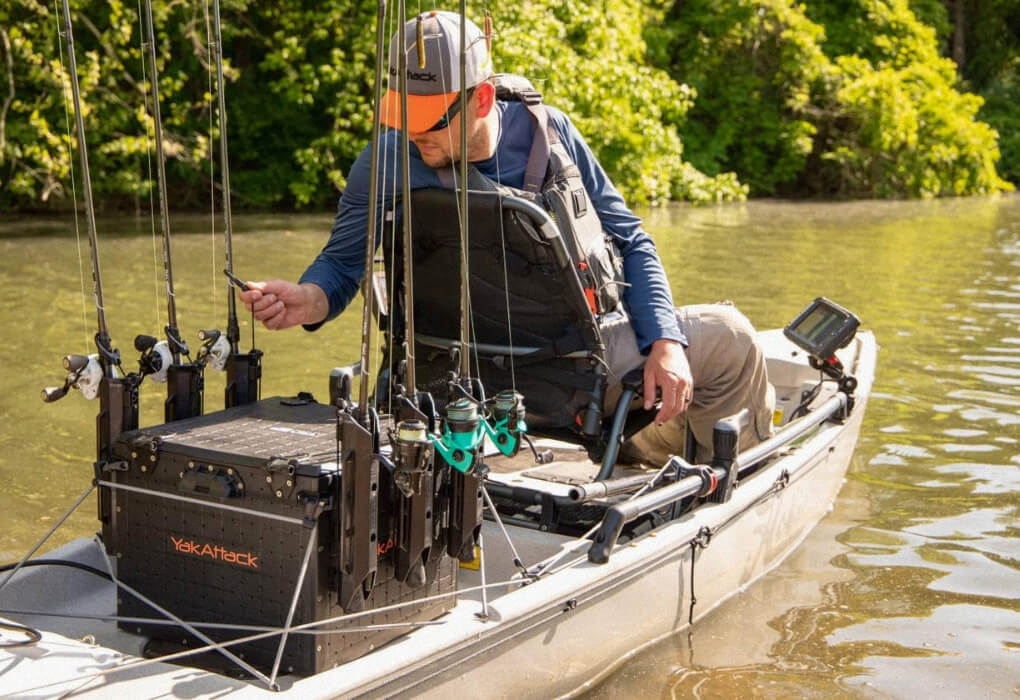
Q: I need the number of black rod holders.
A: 6